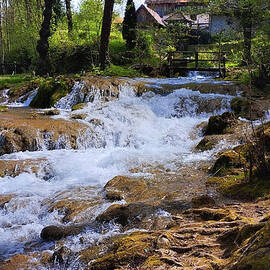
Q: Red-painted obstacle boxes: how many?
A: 0